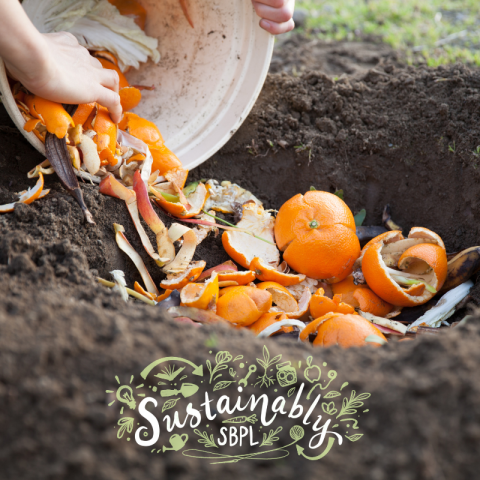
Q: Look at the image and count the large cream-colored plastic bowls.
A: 1